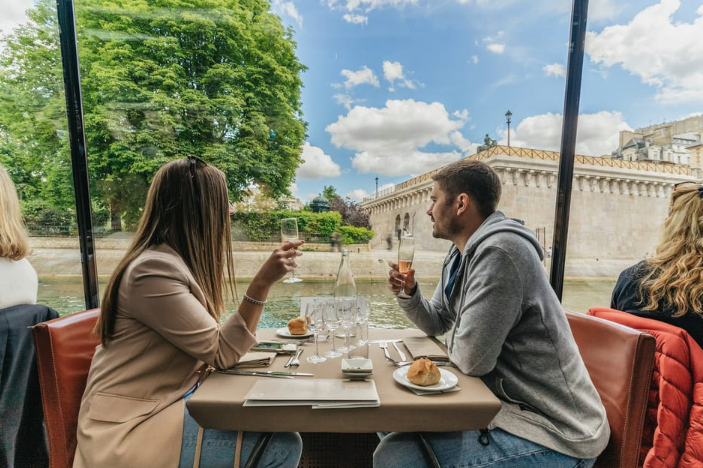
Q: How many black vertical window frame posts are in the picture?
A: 2